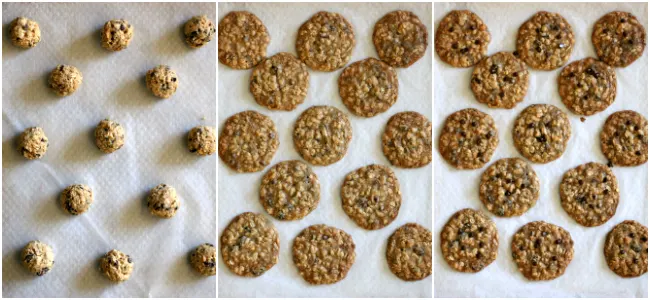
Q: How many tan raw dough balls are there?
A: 13